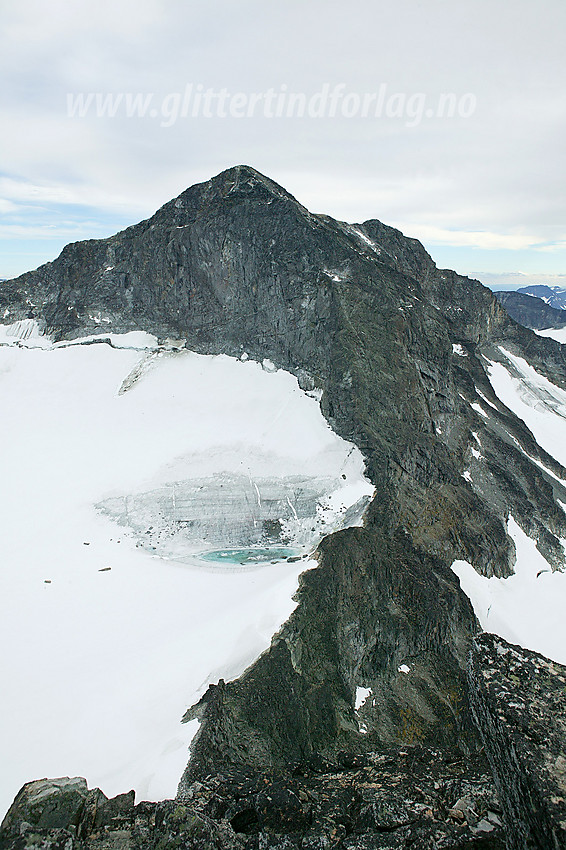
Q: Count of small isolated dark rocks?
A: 3